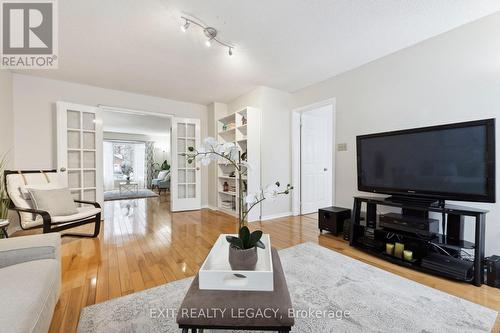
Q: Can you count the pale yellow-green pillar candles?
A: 3